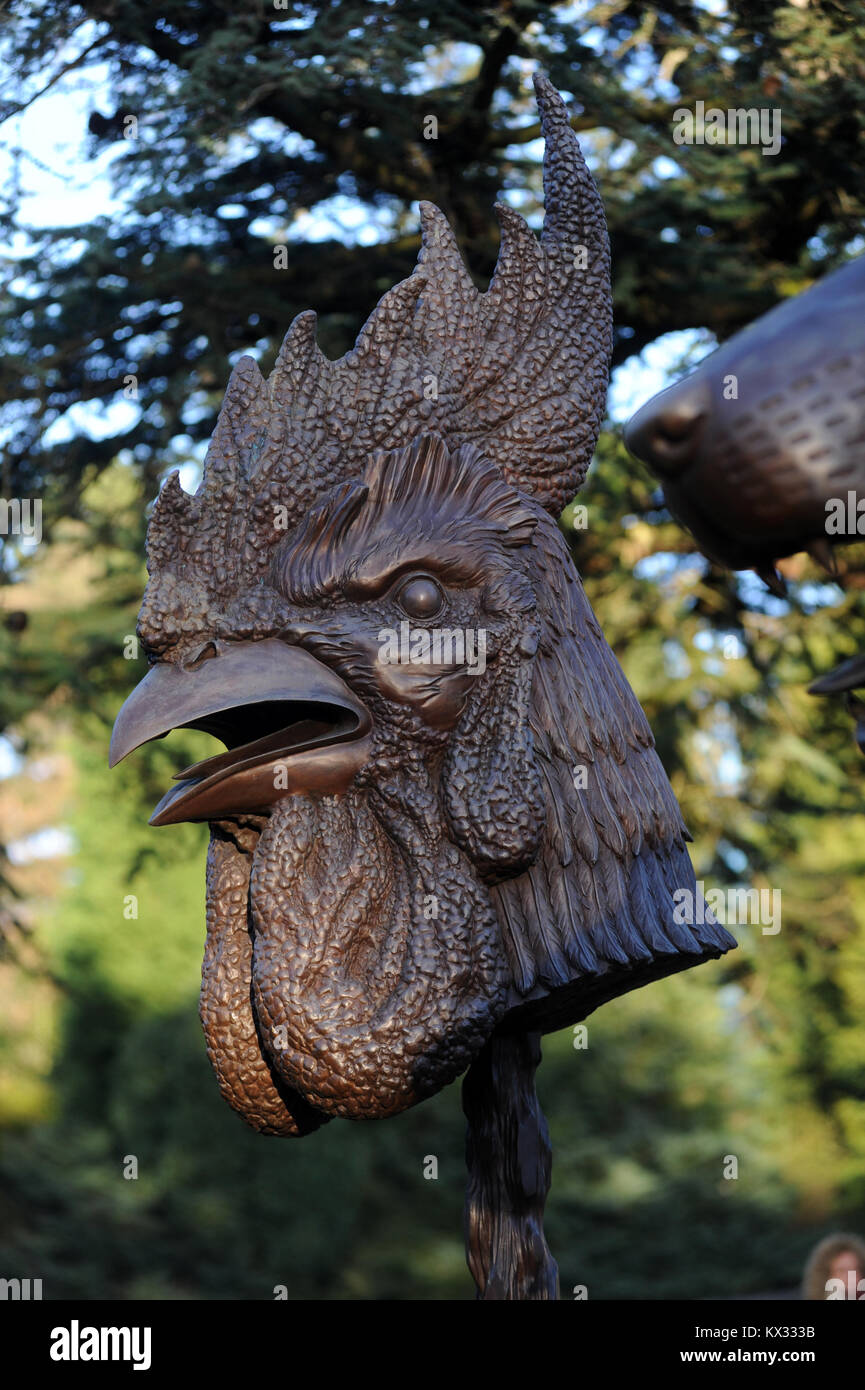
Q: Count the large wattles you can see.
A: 2